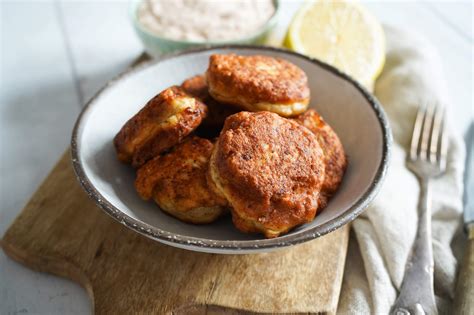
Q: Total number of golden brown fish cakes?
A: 6